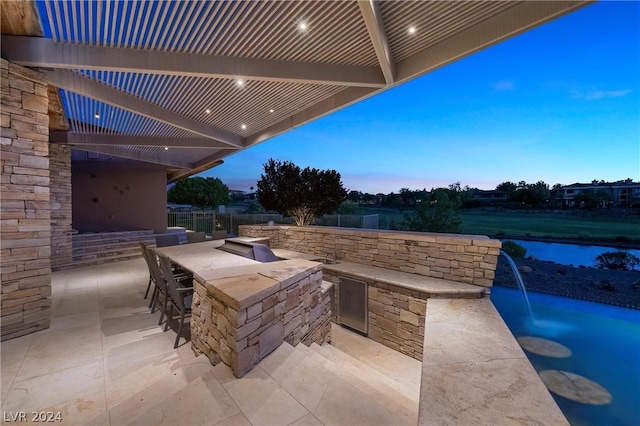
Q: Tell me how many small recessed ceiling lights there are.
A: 8